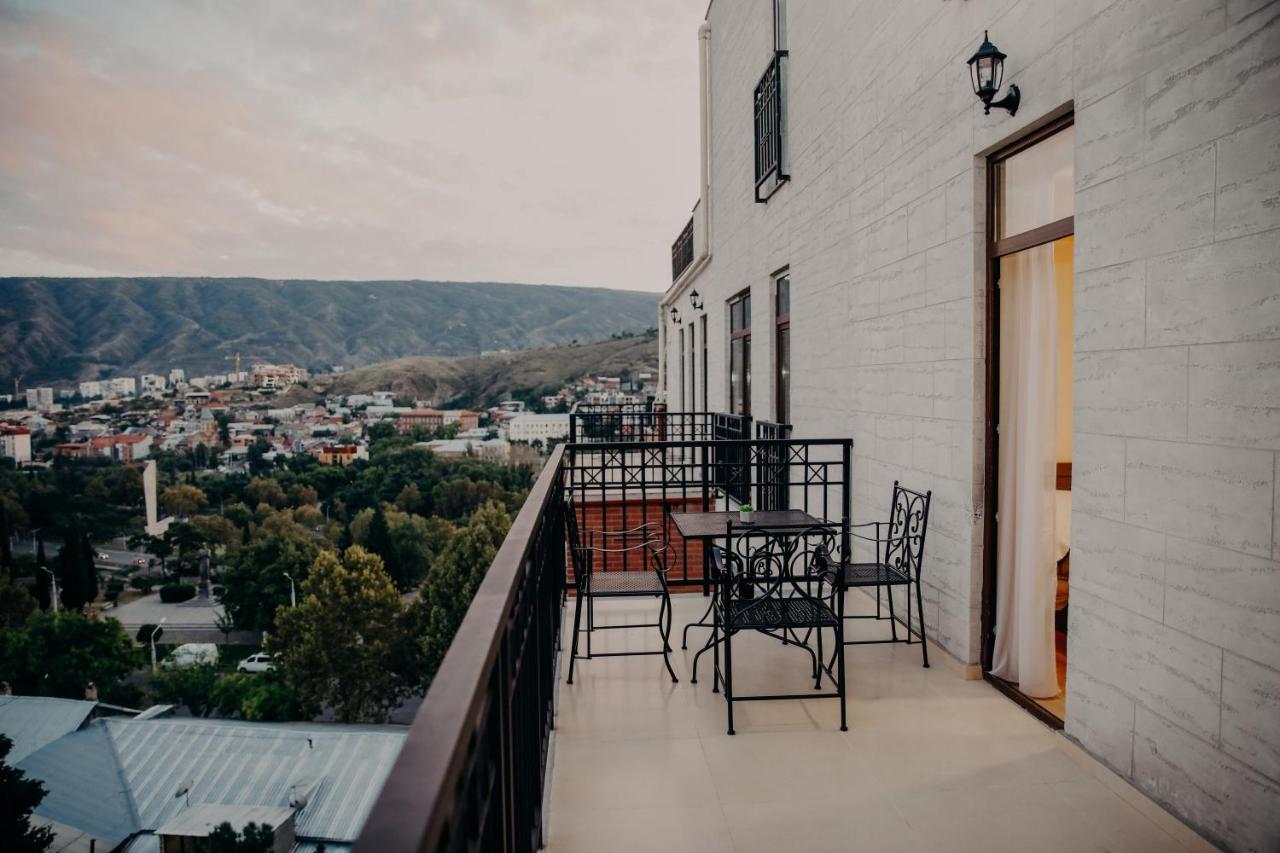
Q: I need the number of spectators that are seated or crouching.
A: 0